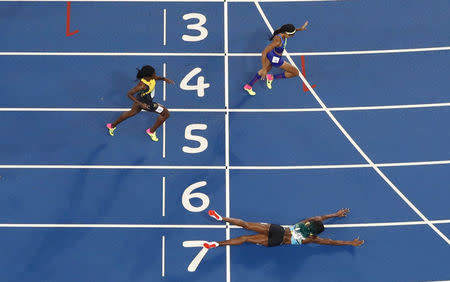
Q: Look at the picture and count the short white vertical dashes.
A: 5